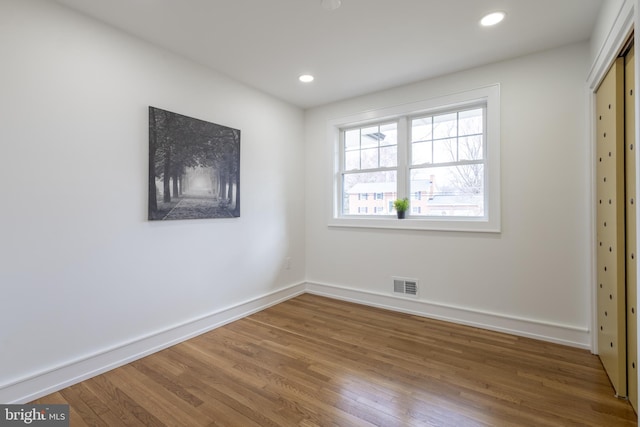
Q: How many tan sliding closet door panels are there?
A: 2